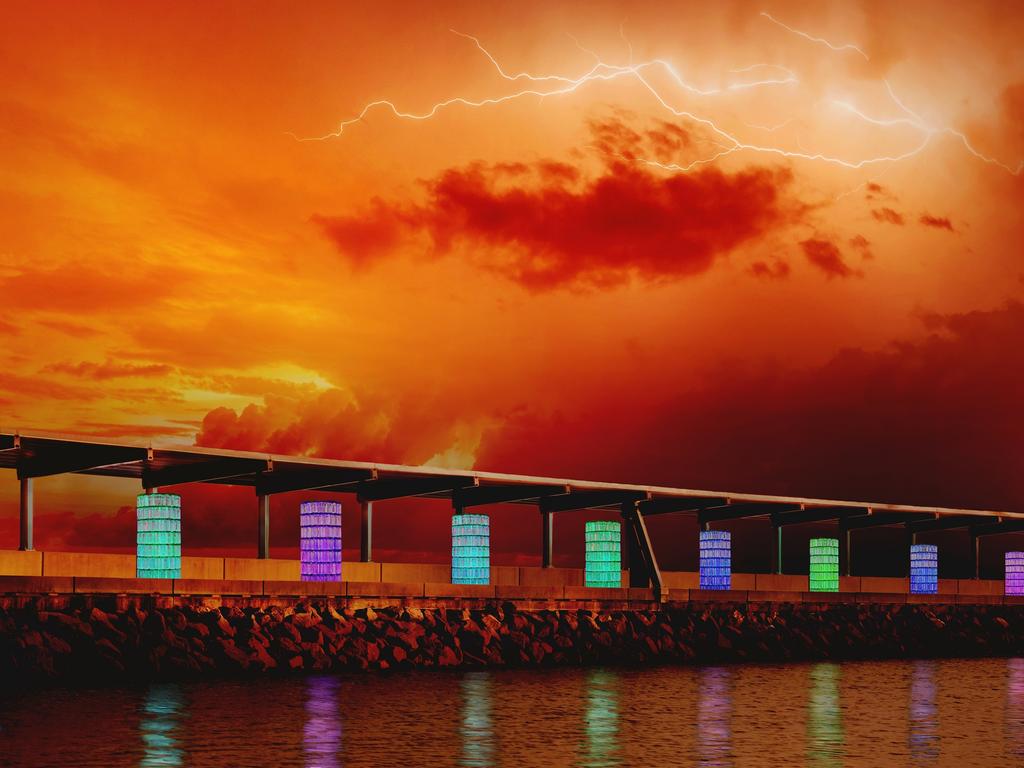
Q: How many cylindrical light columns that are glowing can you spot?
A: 8